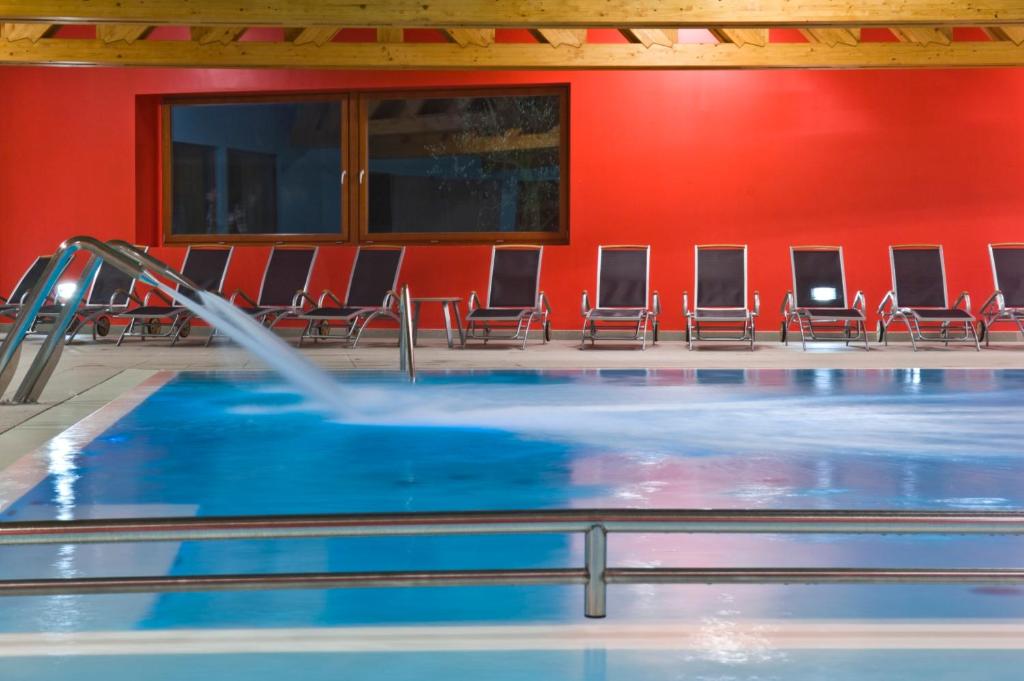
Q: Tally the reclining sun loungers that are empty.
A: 11